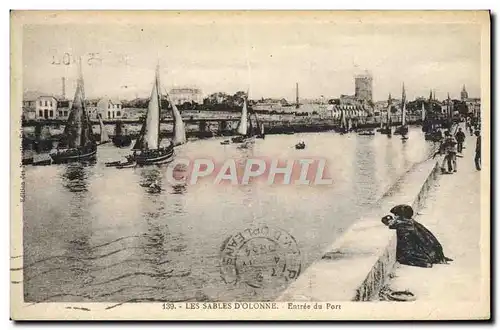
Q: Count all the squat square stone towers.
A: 1